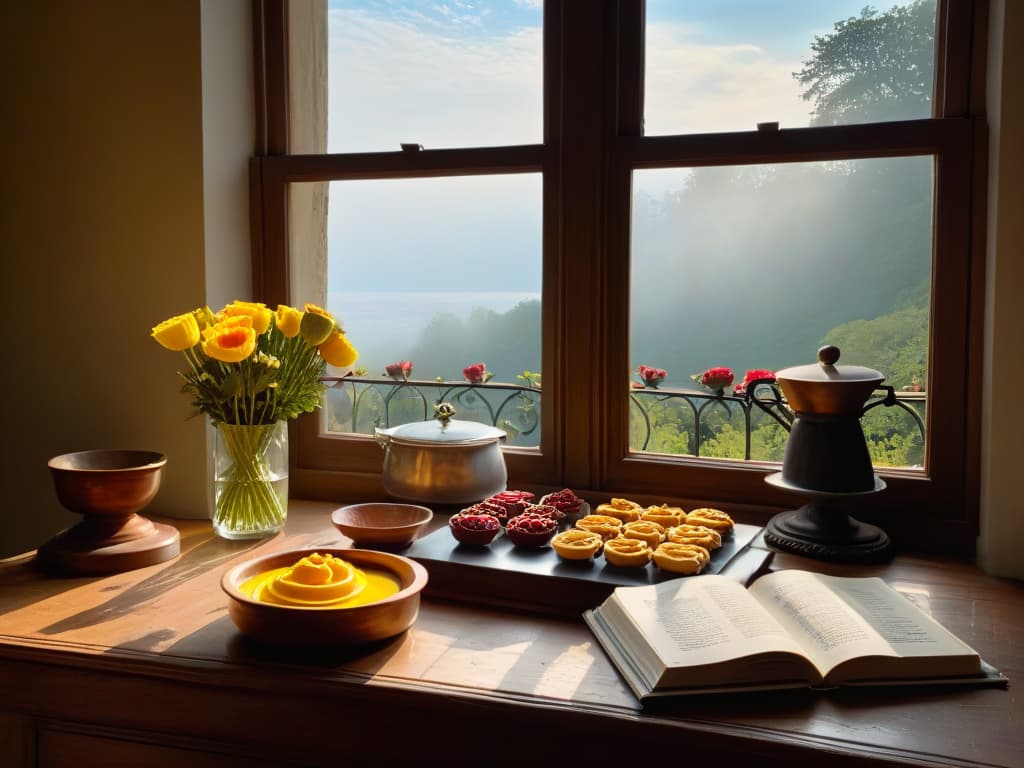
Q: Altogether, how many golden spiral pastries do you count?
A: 9